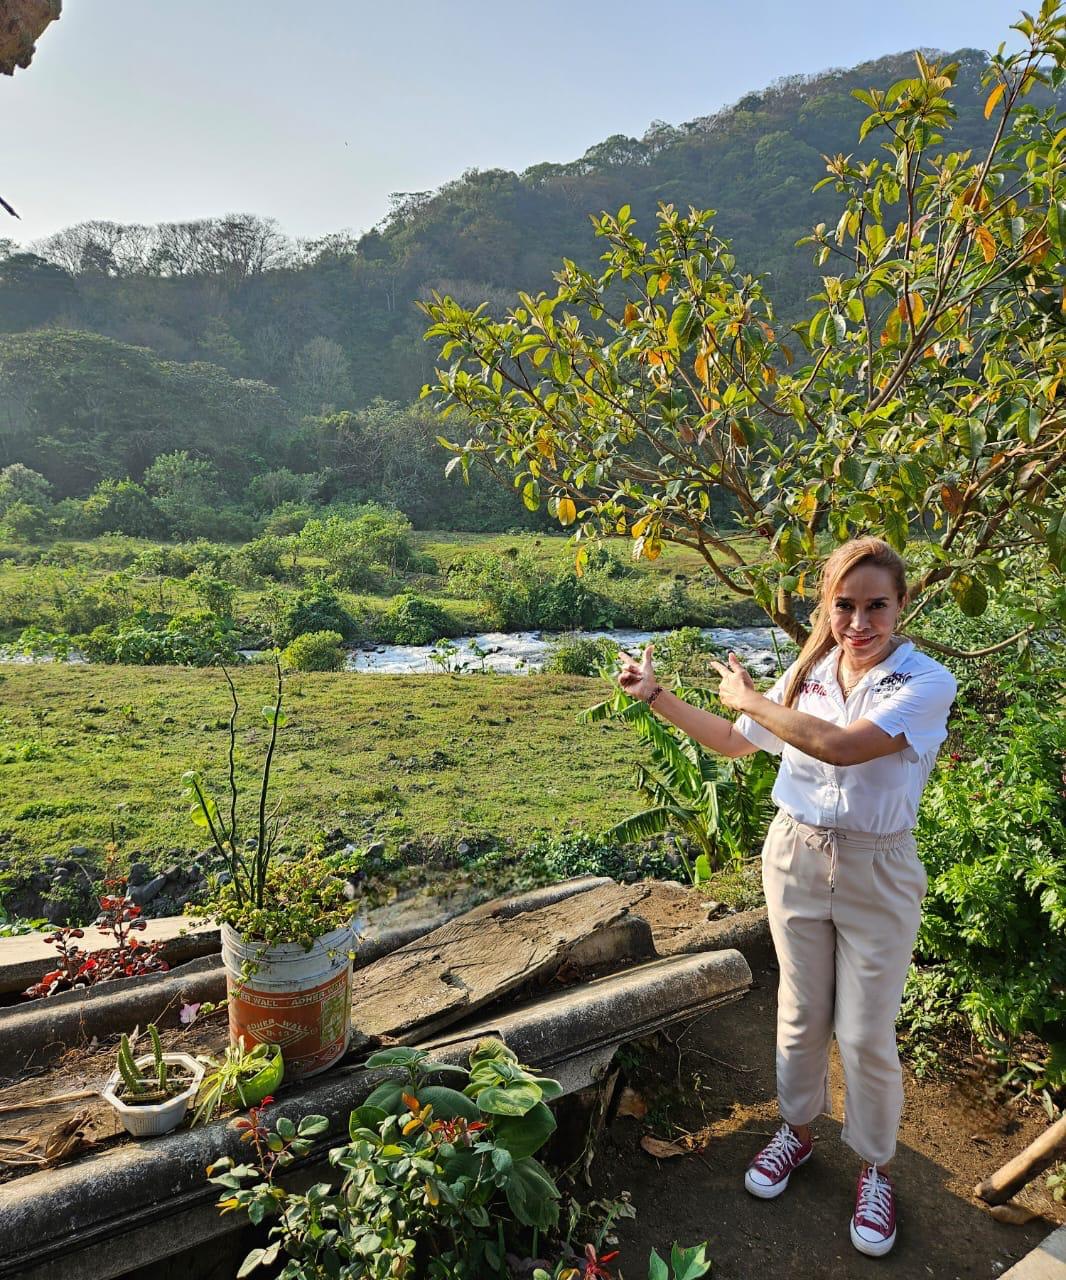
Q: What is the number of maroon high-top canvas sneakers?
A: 2